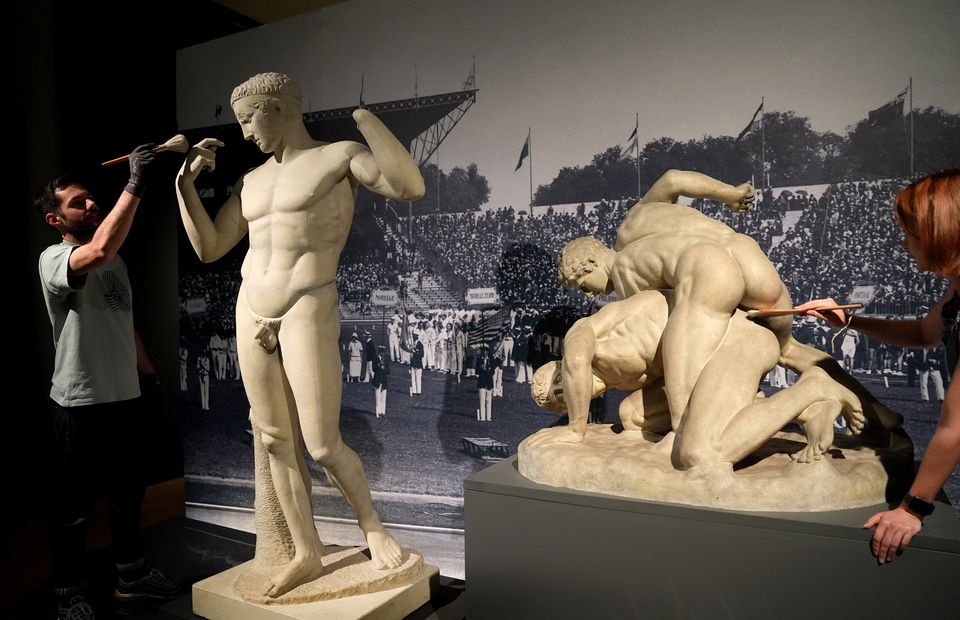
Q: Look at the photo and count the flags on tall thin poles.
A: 4